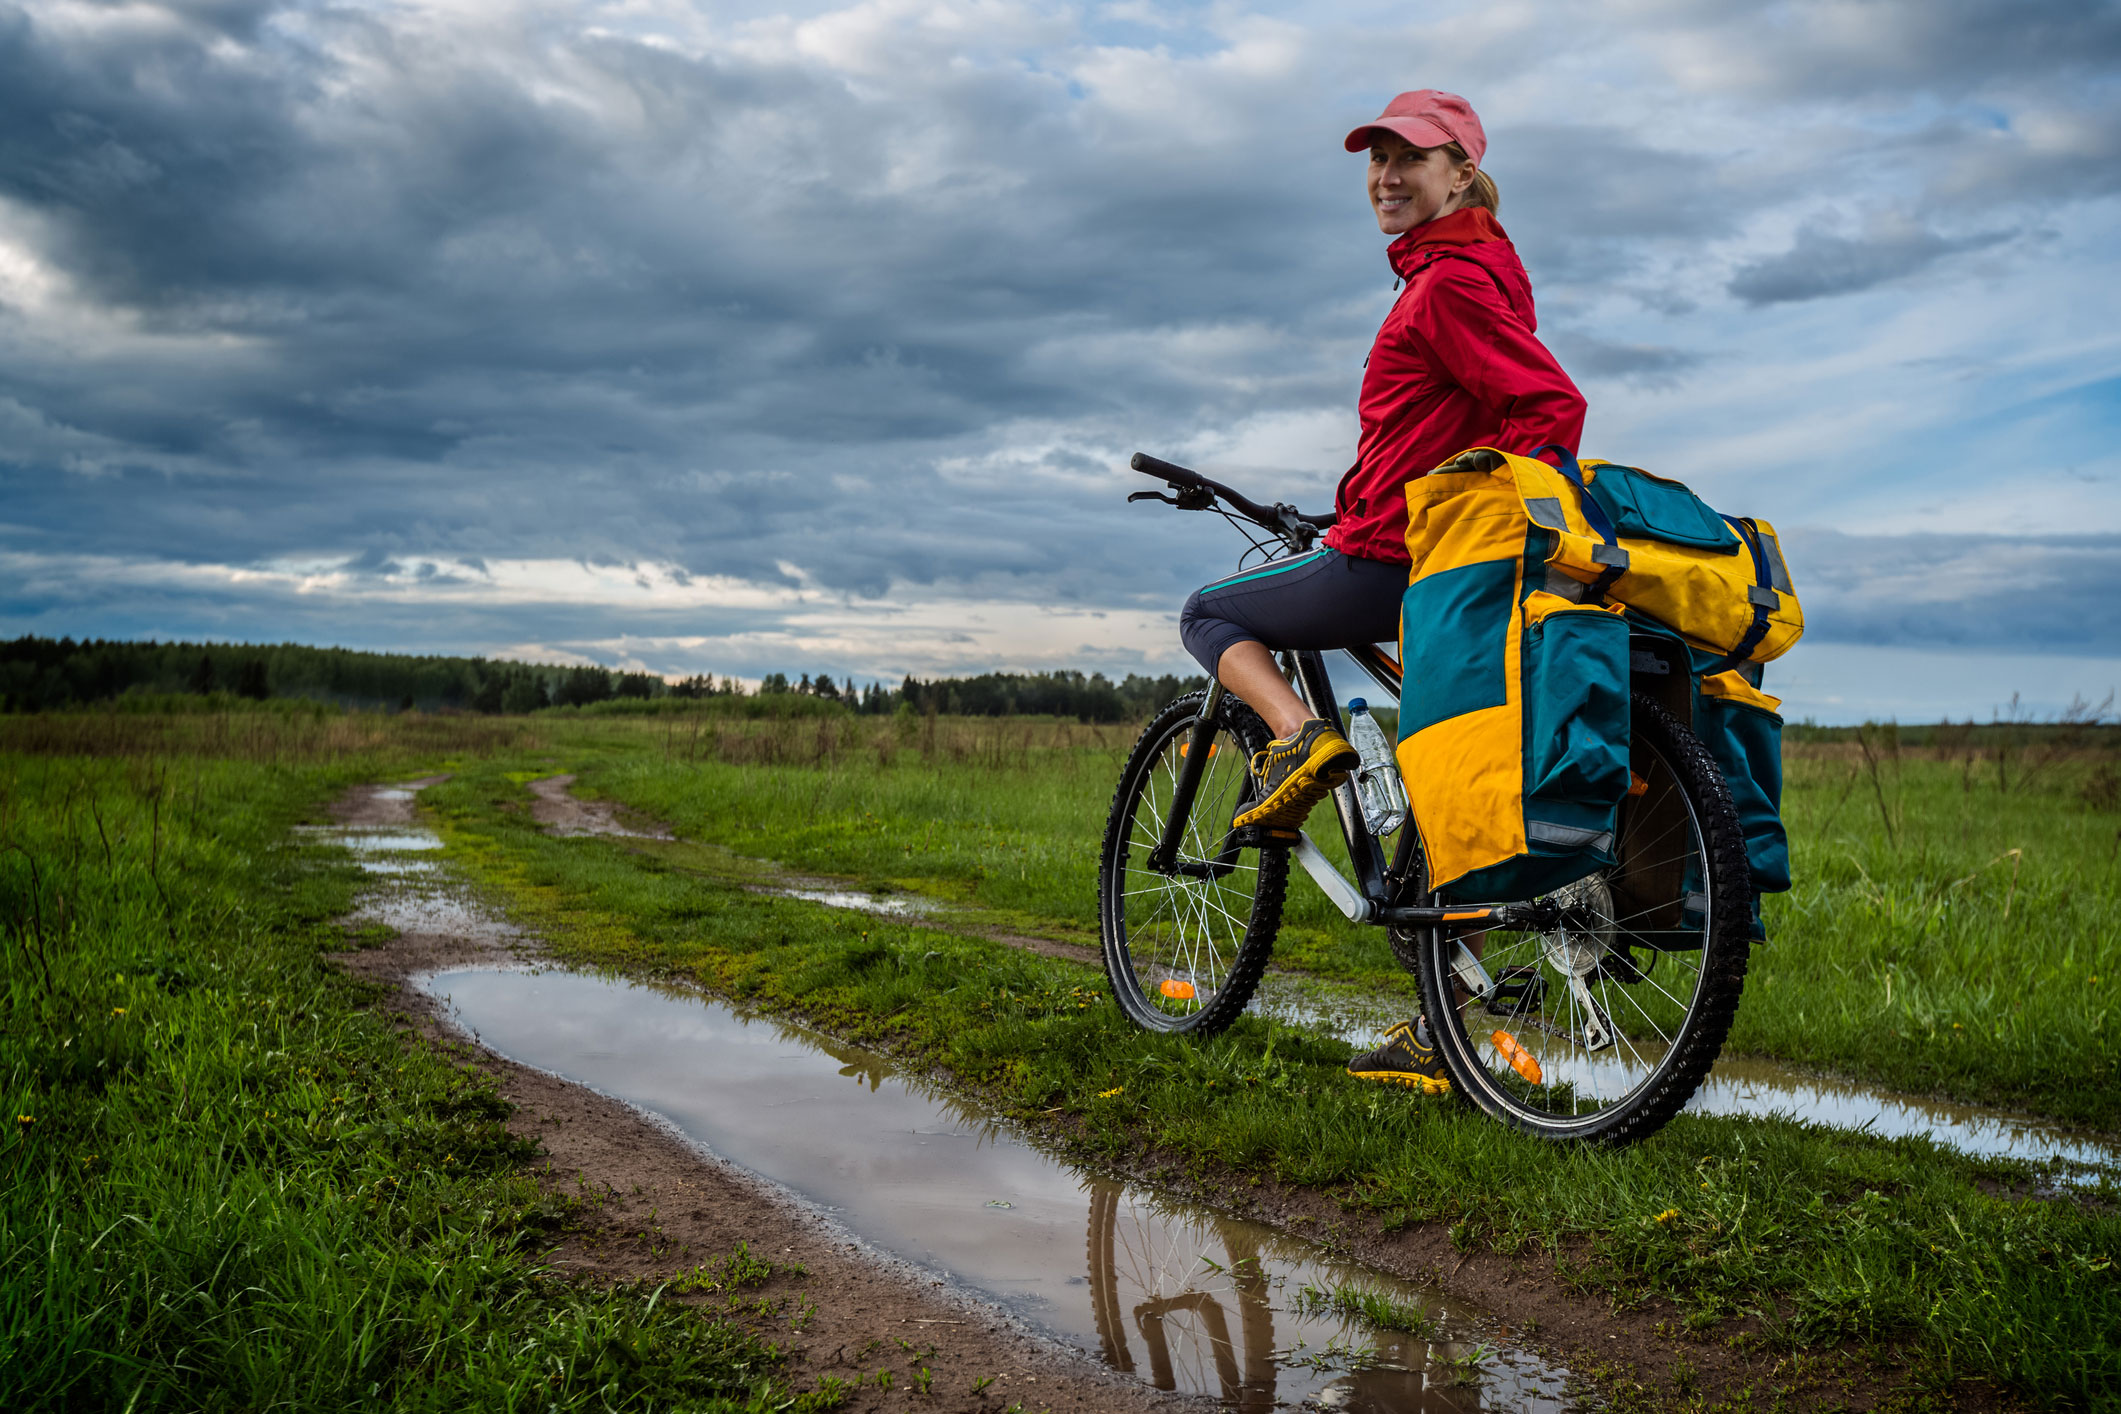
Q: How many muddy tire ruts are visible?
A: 2